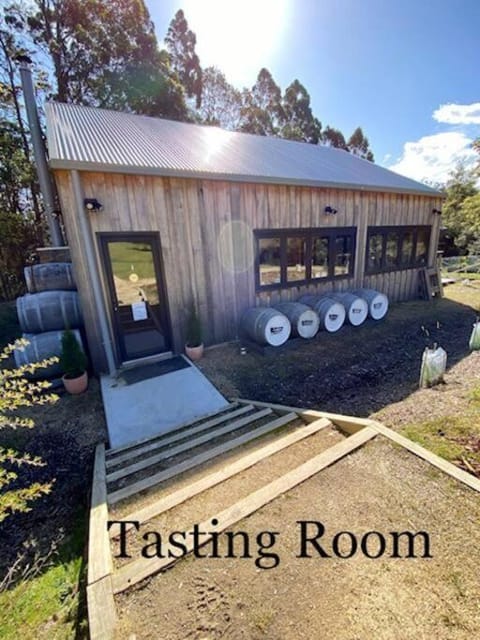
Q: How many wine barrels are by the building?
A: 8